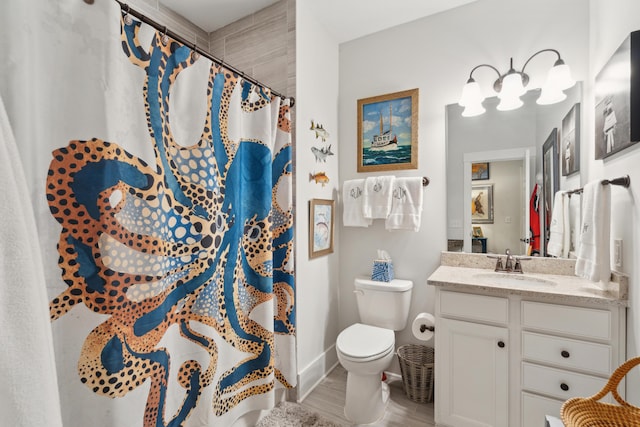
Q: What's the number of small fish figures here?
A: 3